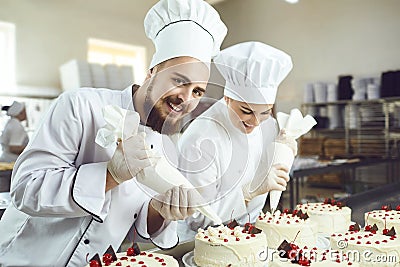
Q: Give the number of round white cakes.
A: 7